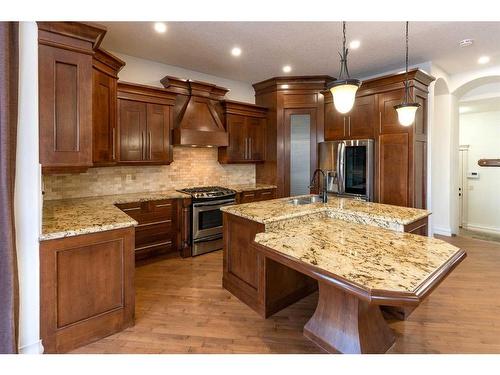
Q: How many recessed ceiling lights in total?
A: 5